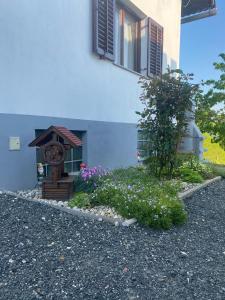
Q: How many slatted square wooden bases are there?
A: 1